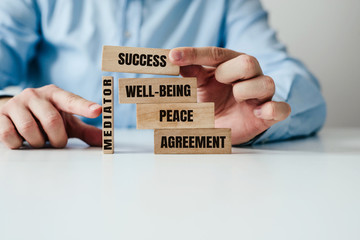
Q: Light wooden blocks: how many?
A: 5